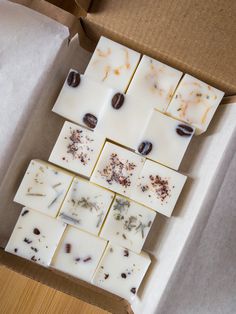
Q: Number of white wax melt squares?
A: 15